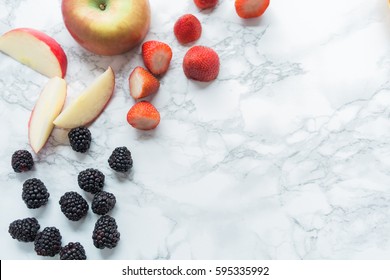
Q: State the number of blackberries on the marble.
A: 11